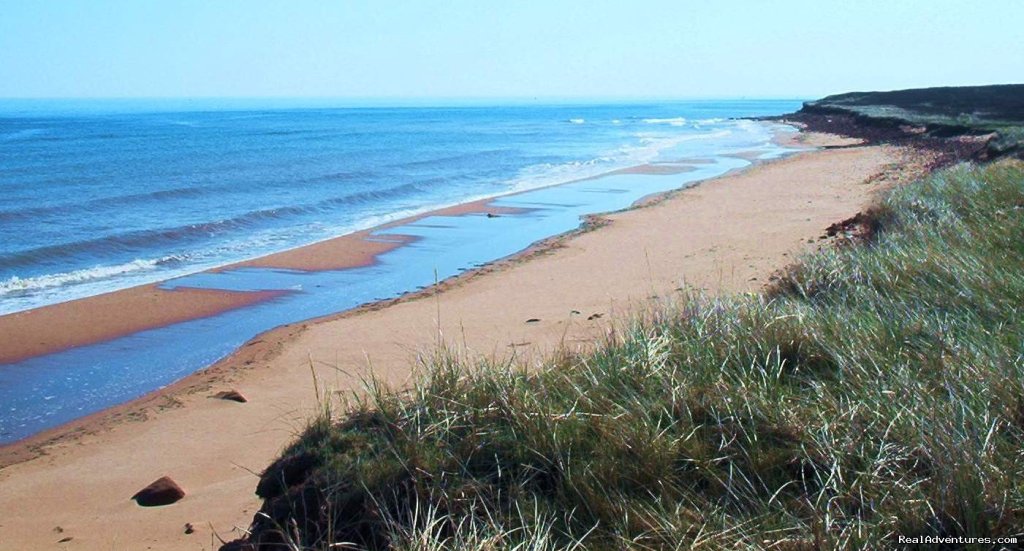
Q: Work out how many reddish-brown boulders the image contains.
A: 2